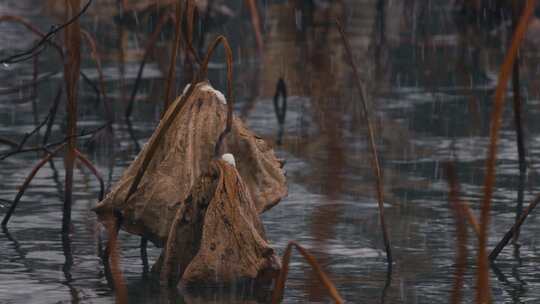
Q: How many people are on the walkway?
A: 0